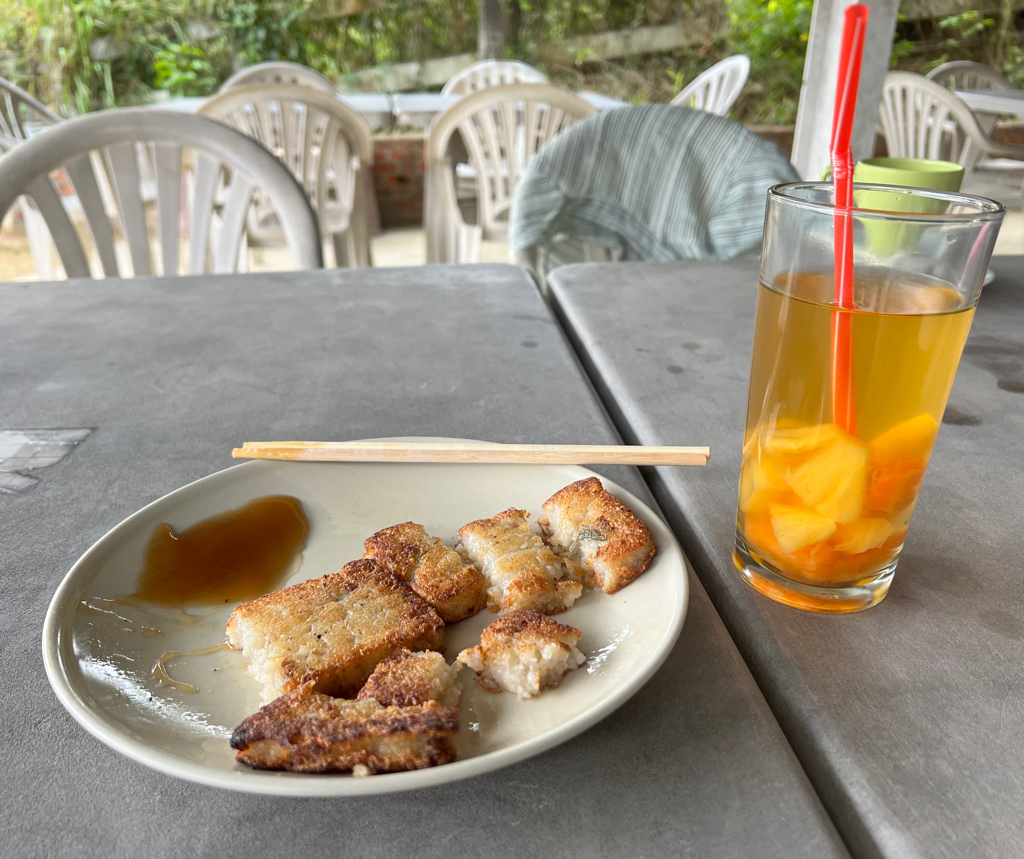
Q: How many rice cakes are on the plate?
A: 7